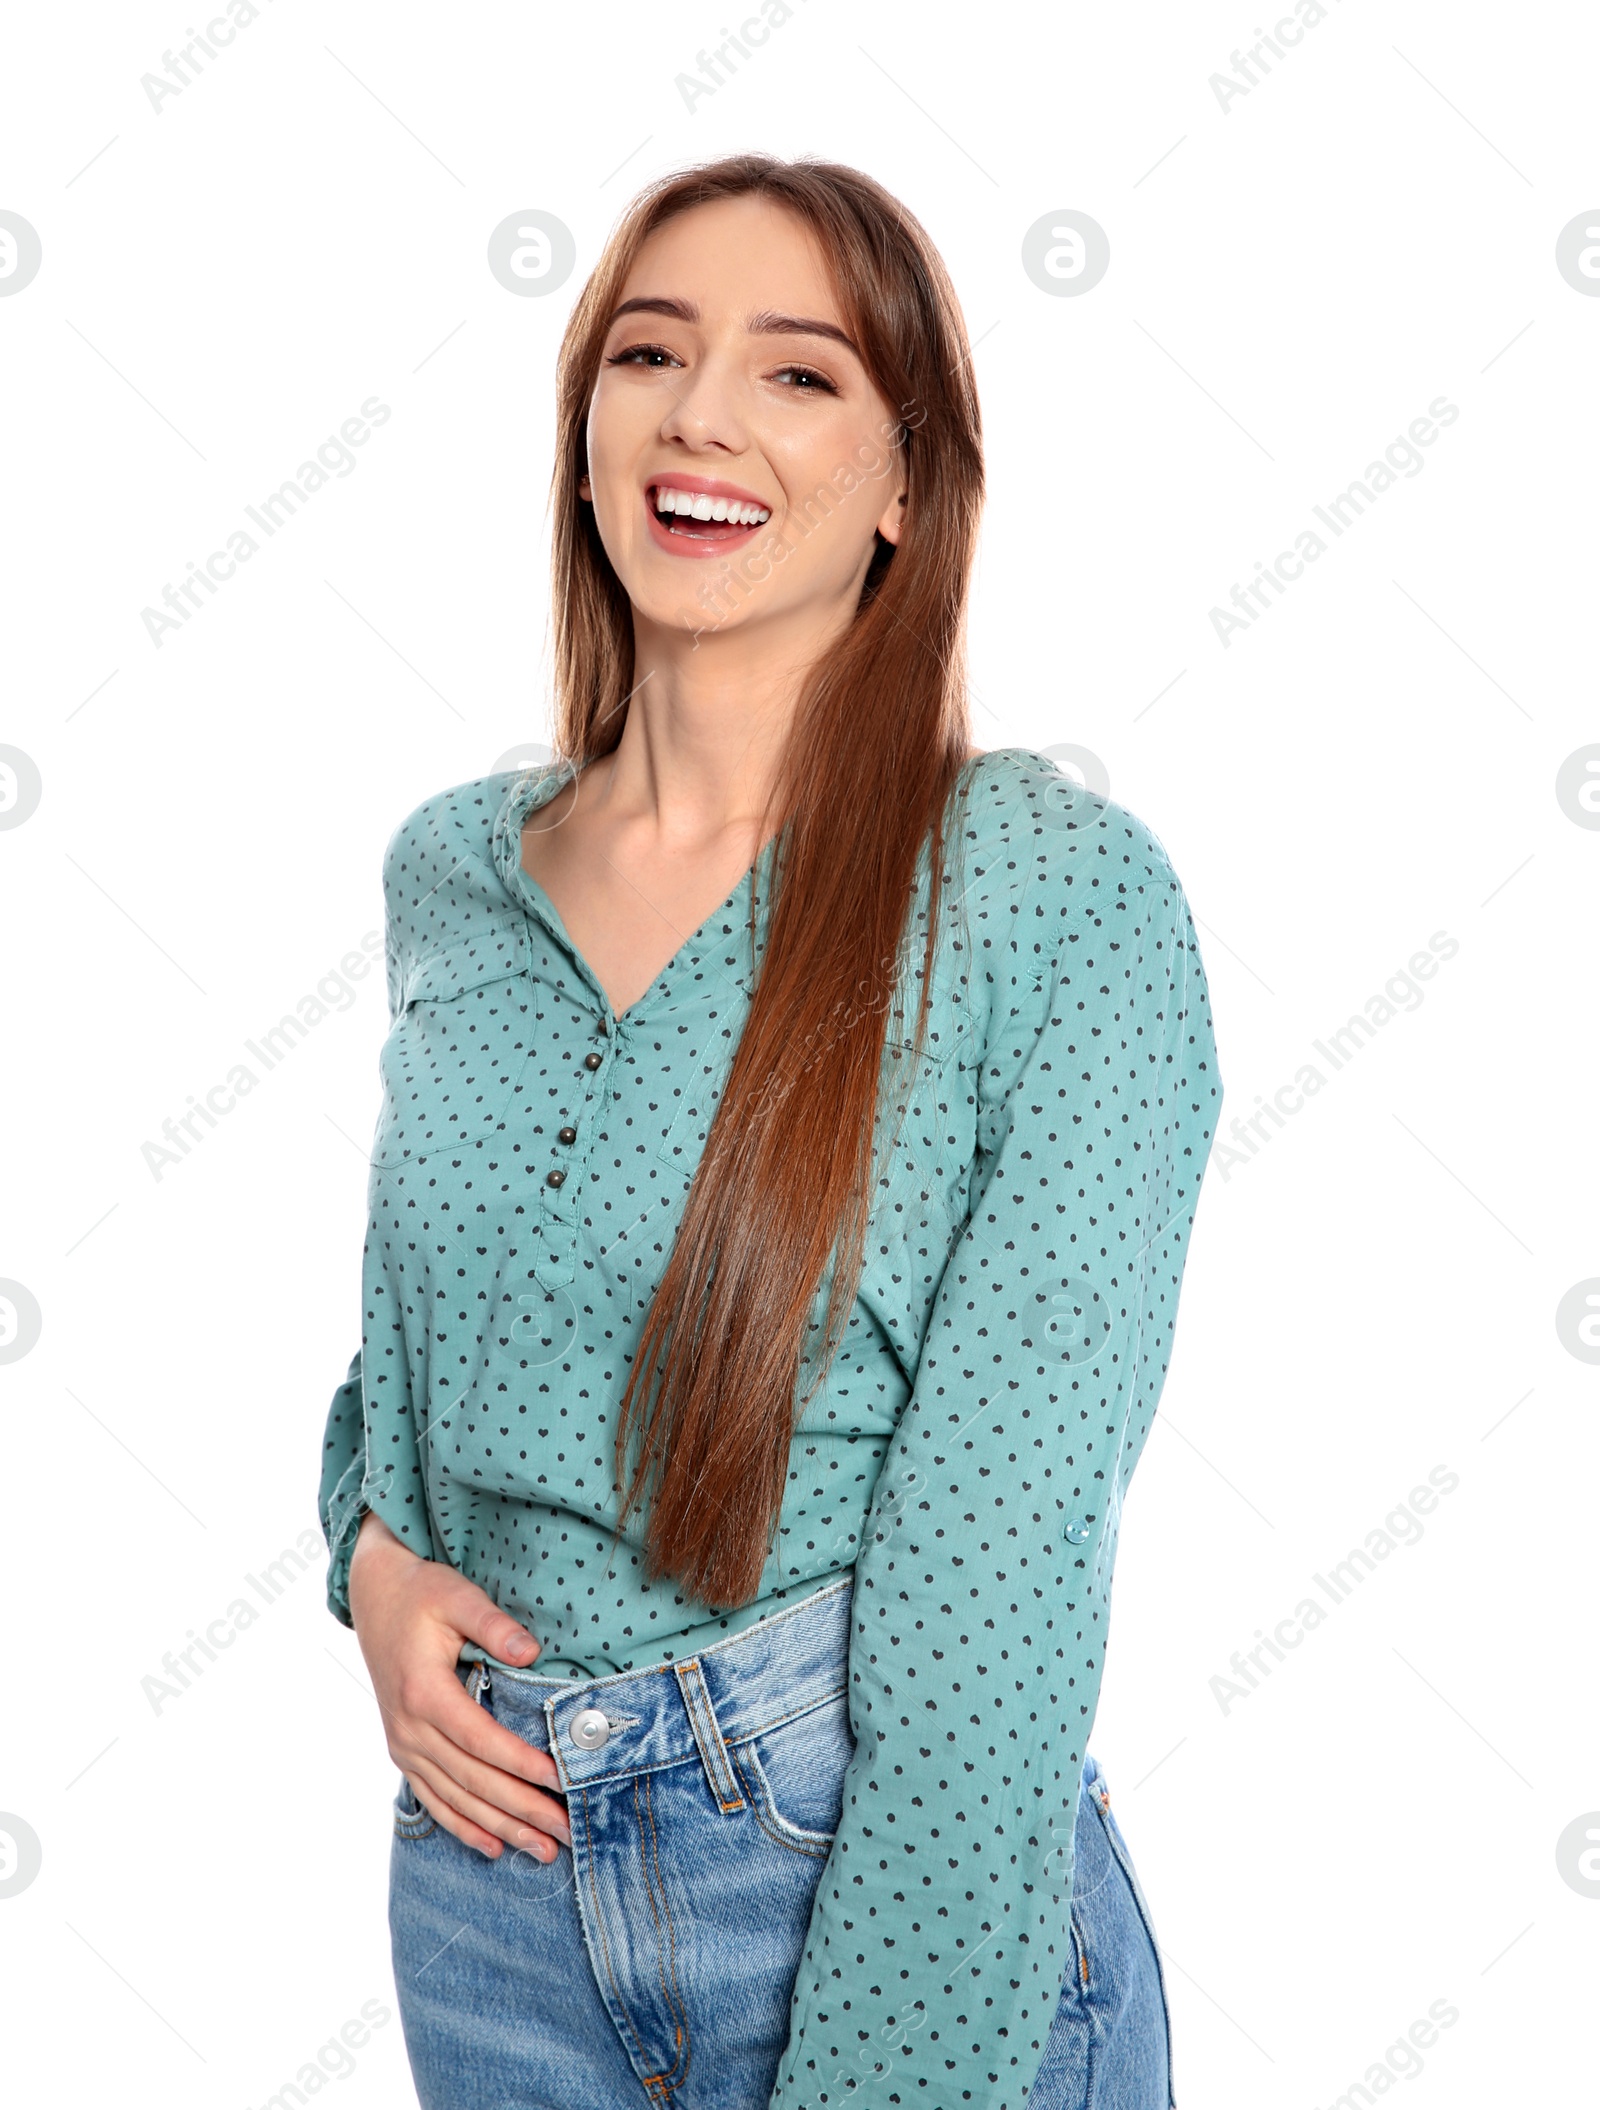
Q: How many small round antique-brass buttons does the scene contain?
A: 4